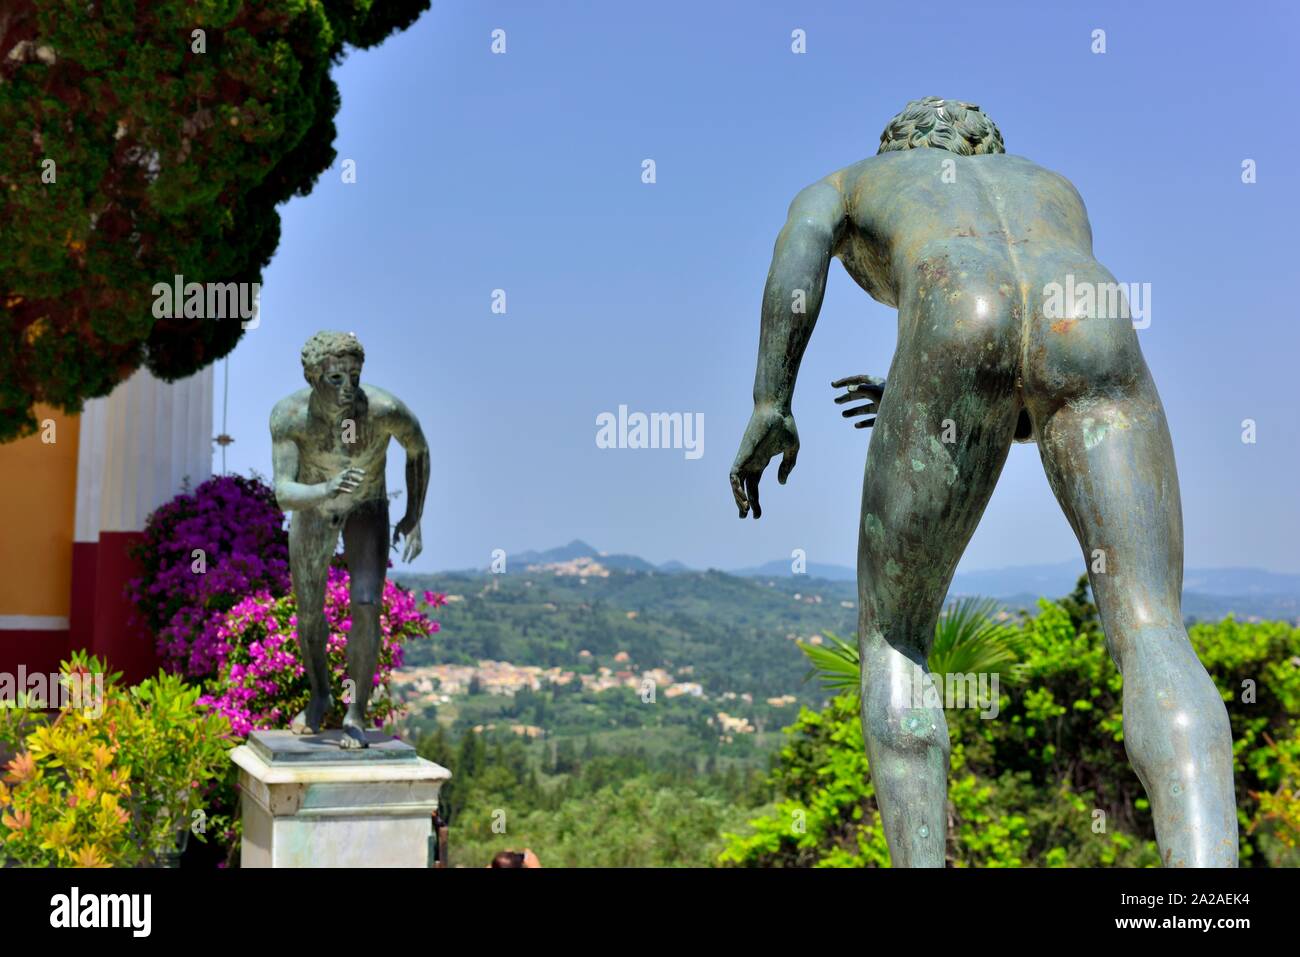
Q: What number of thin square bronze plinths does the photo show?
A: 1